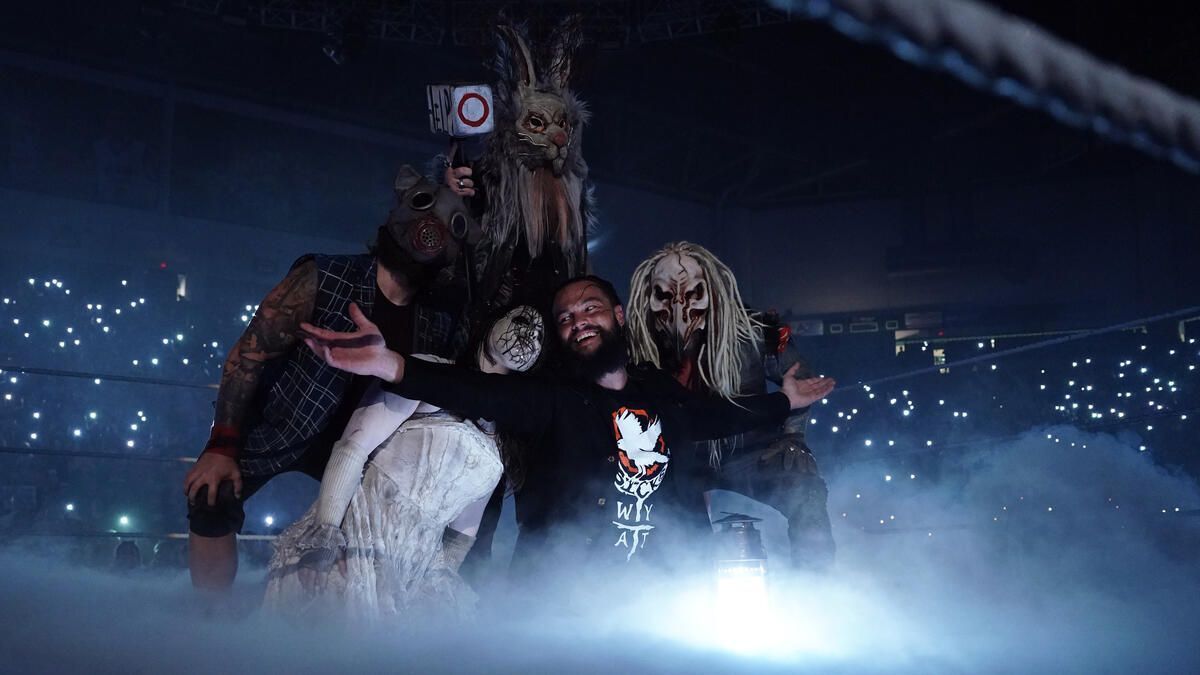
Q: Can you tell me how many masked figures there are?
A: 4